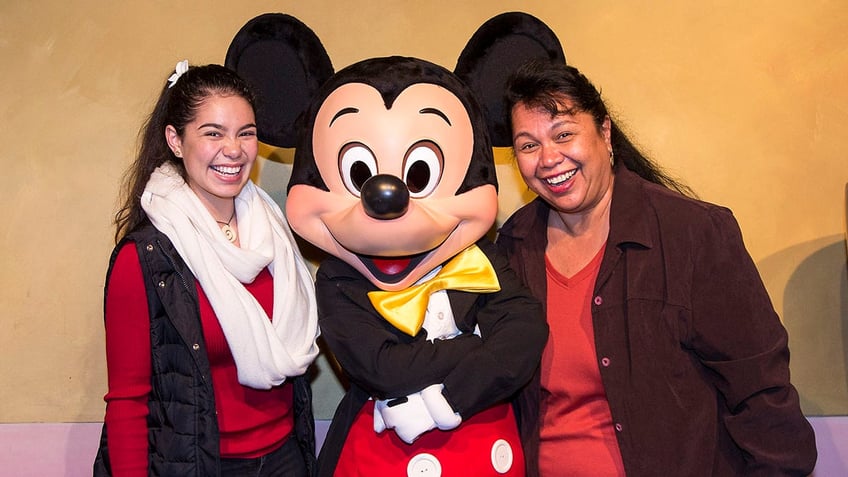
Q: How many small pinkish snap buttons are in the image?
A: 3